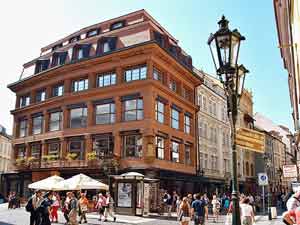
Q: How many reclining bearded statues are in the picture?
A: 0